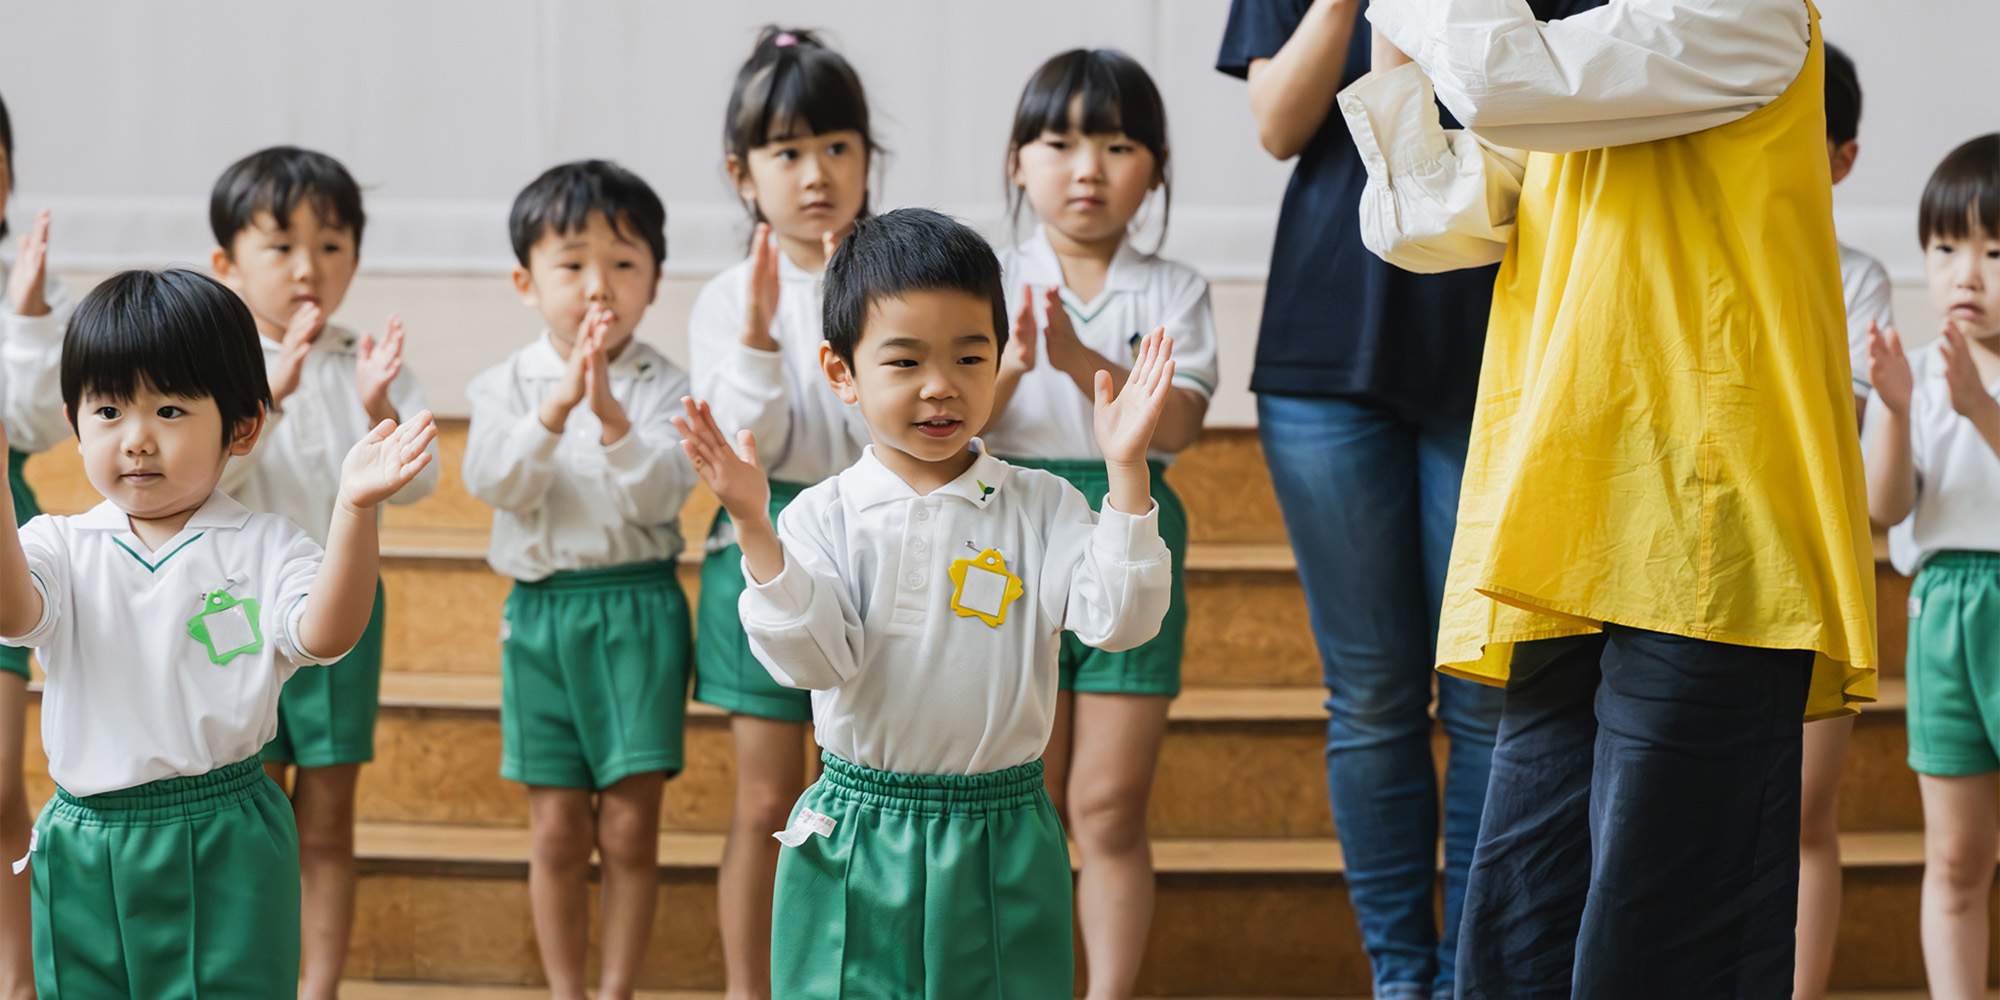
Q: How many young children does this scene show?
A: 9